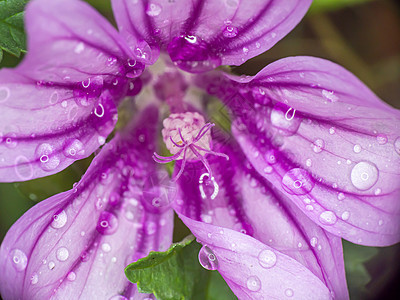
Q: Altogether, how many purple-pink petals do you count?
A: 5